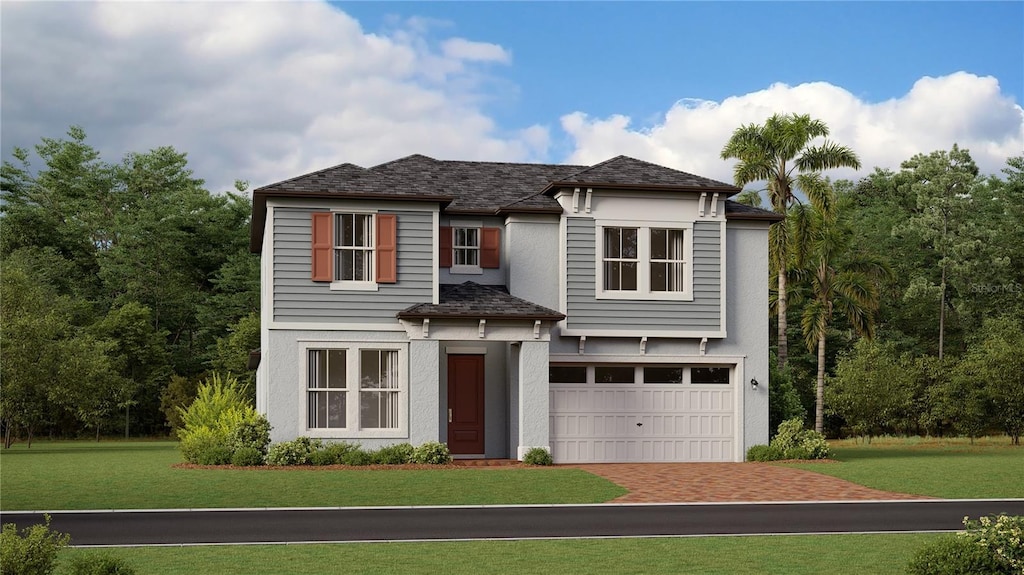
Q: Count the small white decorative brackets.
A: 10